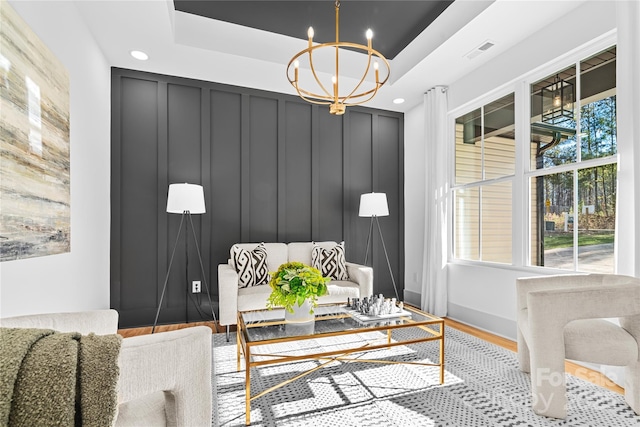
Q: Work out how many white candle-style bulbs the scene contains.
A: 5